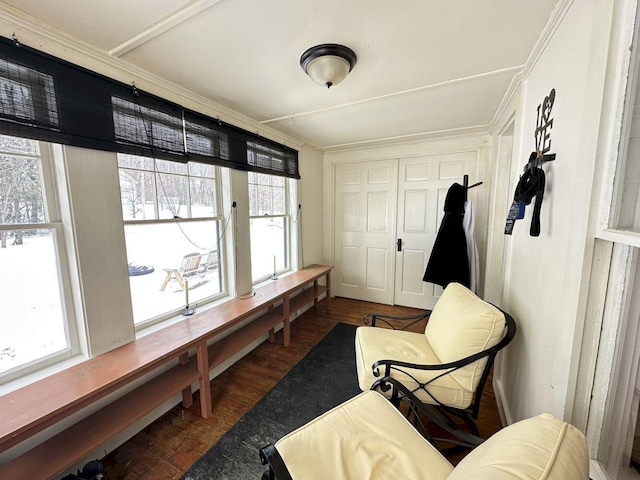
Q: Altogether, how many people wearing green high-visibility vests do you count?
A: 0